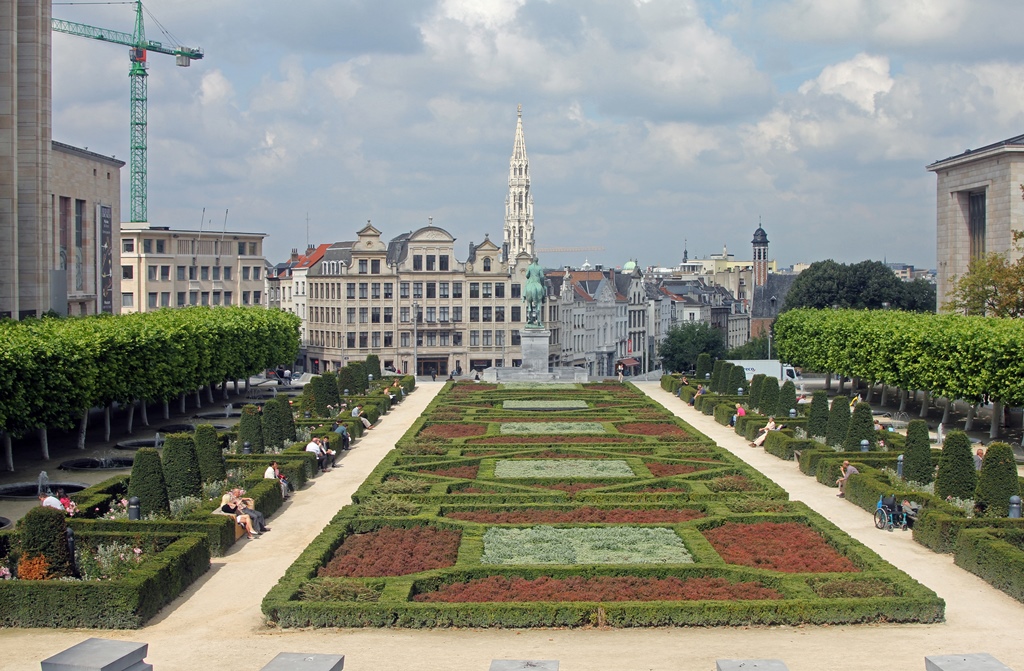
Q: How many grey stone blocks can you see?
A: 5